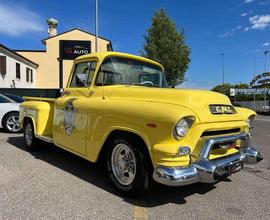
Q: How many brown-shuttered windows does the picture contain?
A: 3